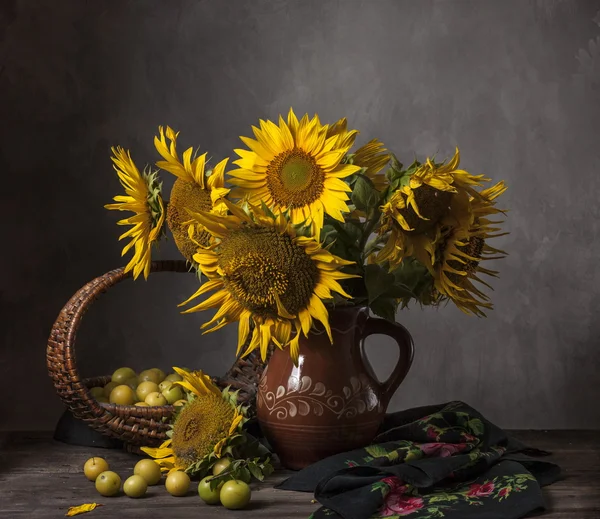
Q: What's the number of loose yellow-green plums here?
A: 8